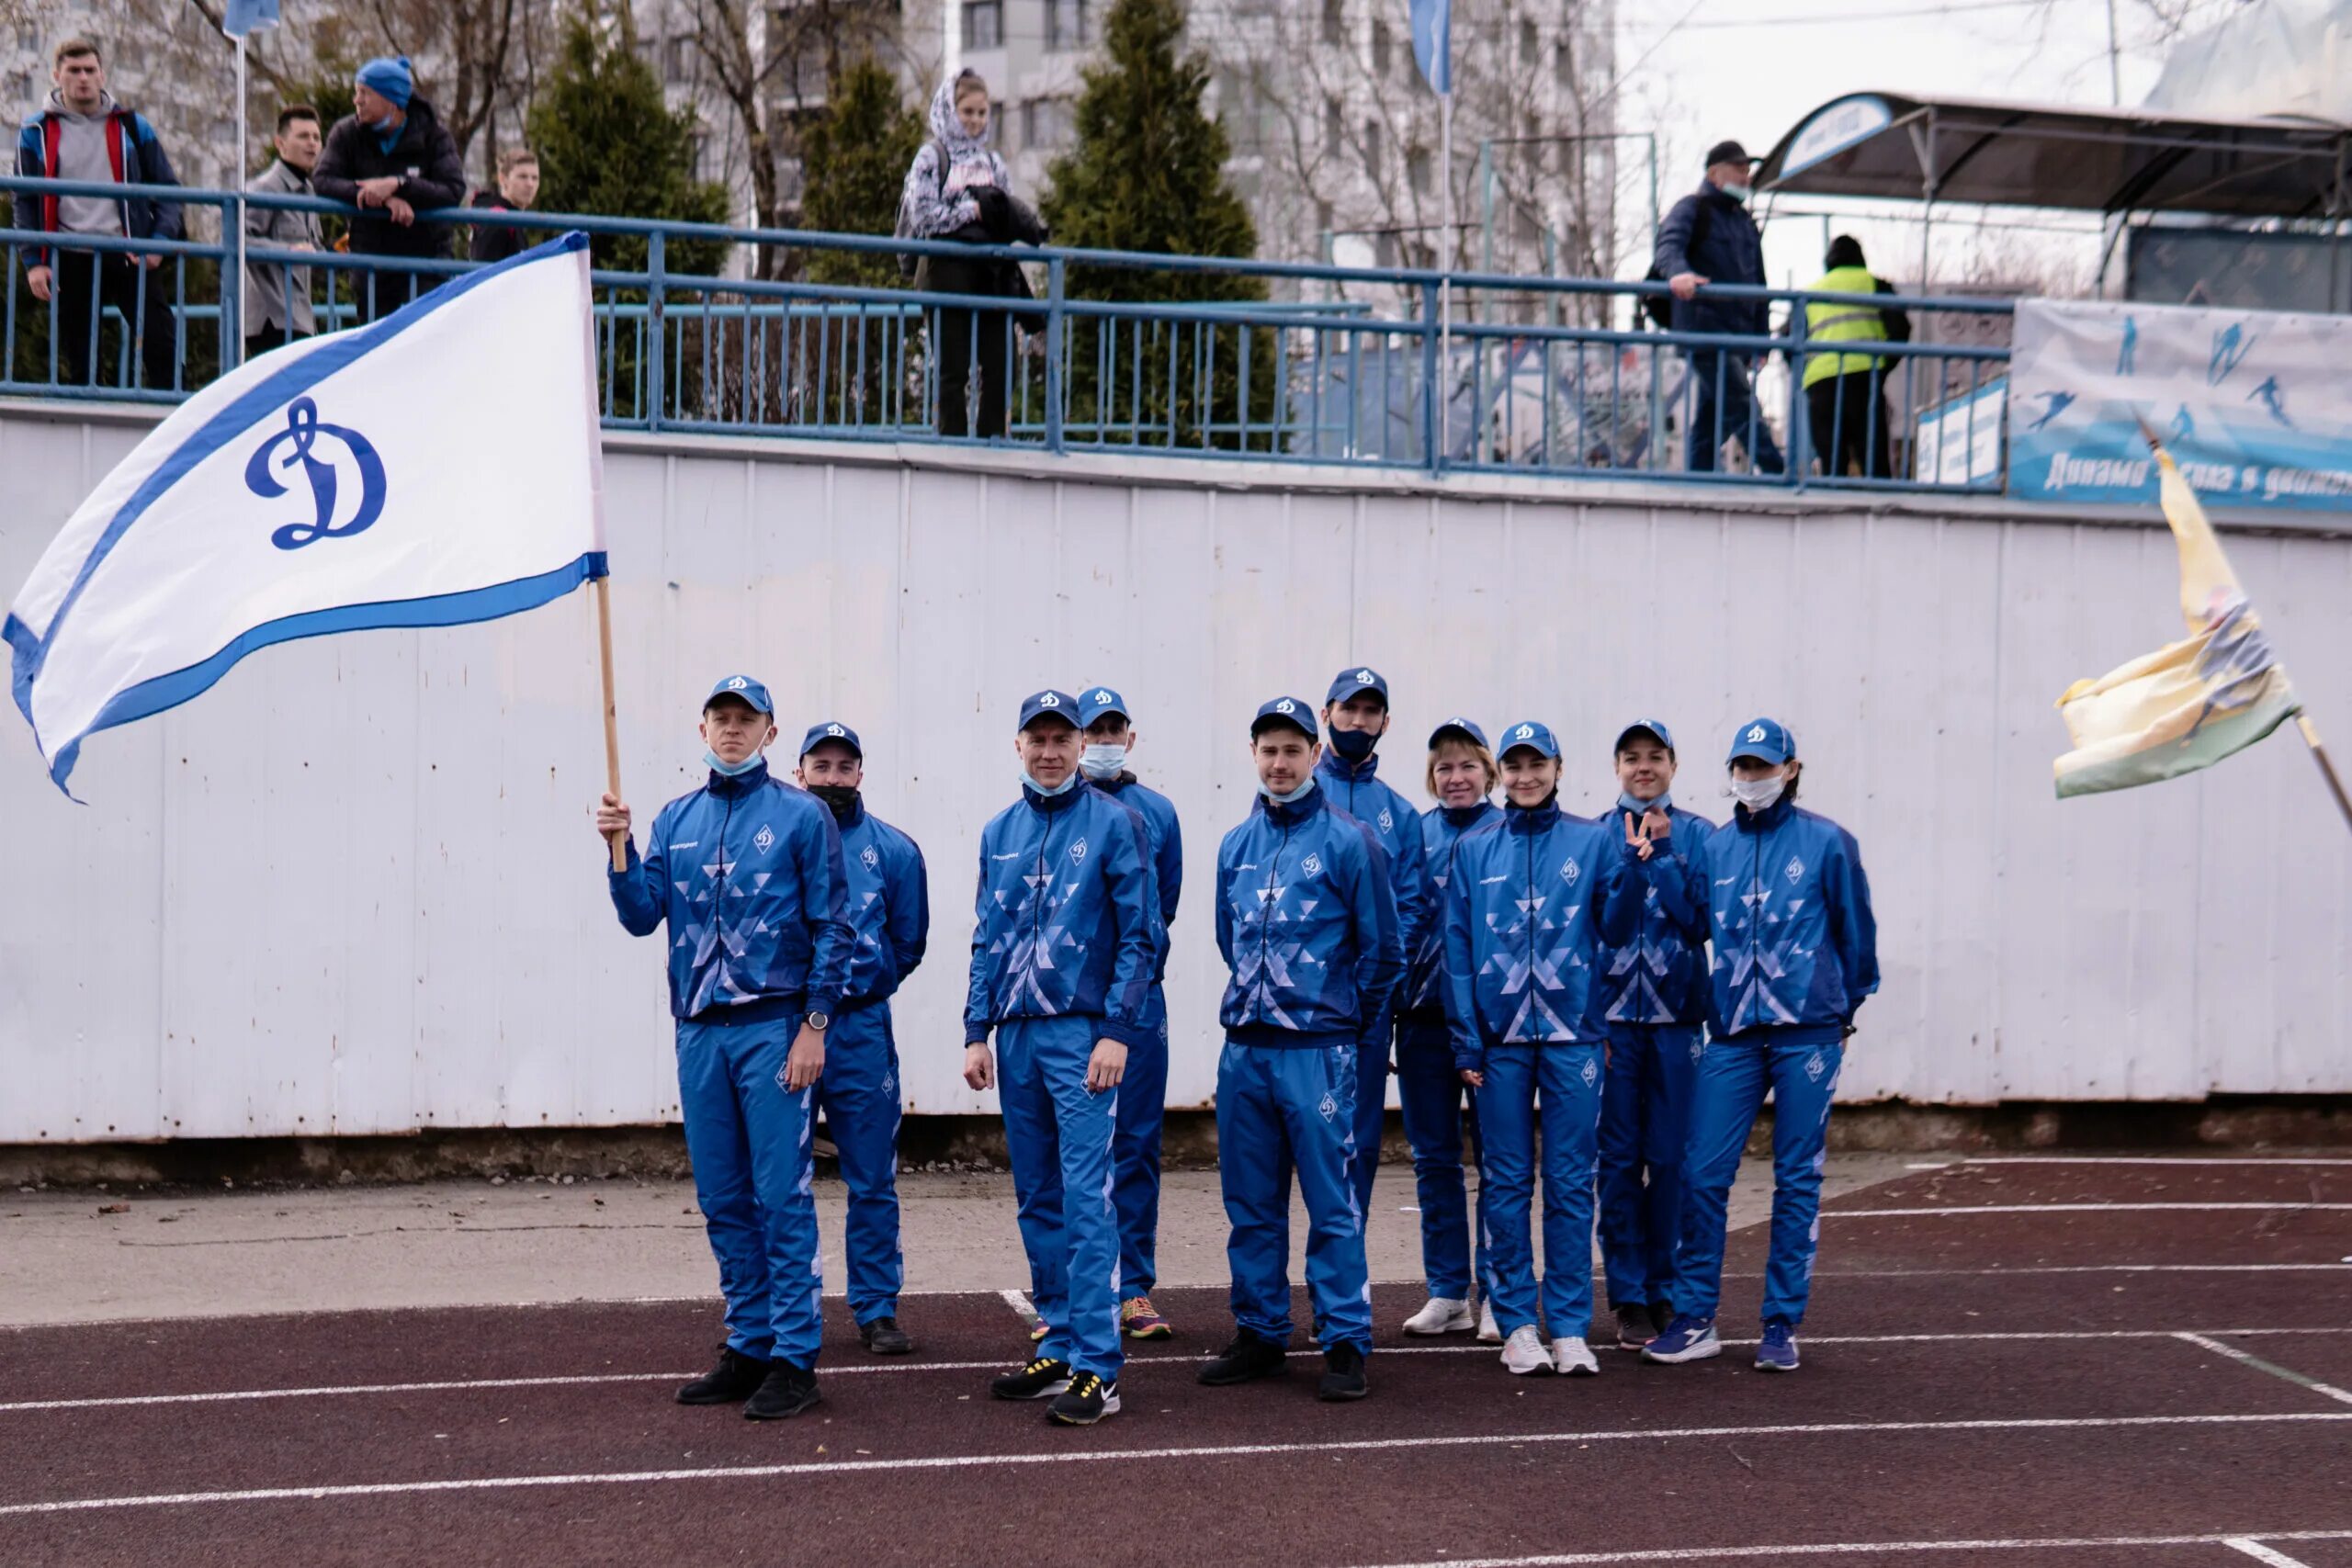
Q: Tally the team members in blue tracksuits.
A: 10